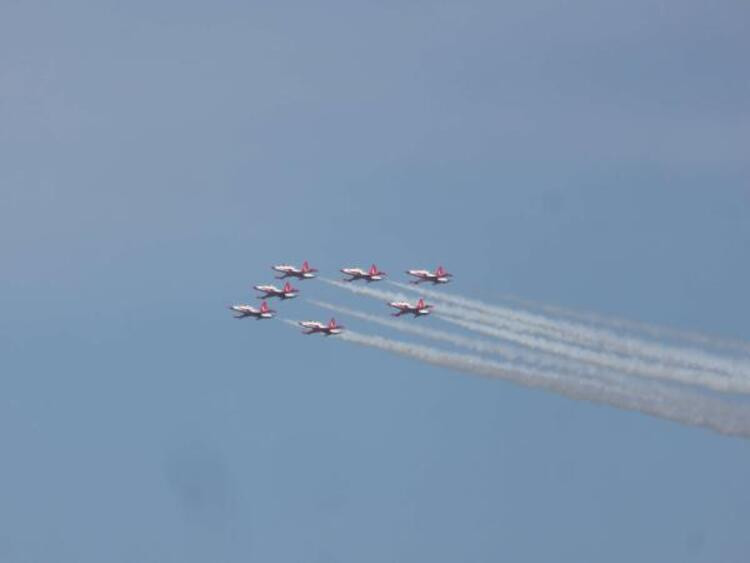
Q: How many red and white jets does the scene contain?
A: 7